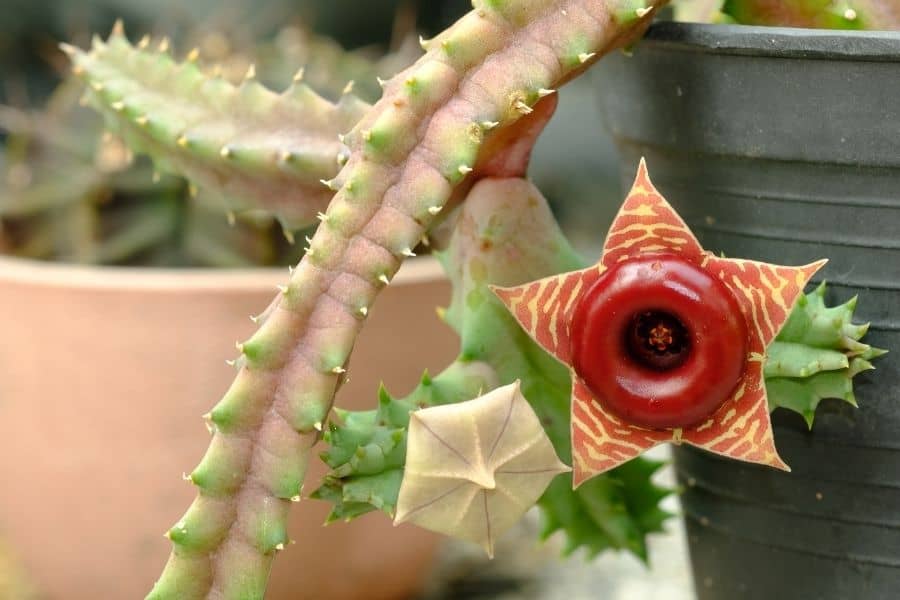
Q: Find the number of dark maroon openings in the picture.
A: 1